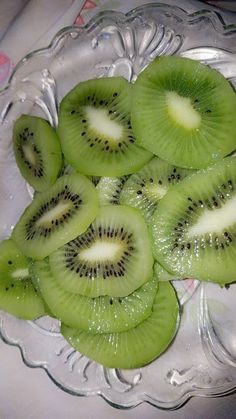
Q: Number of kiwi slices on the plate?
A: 11